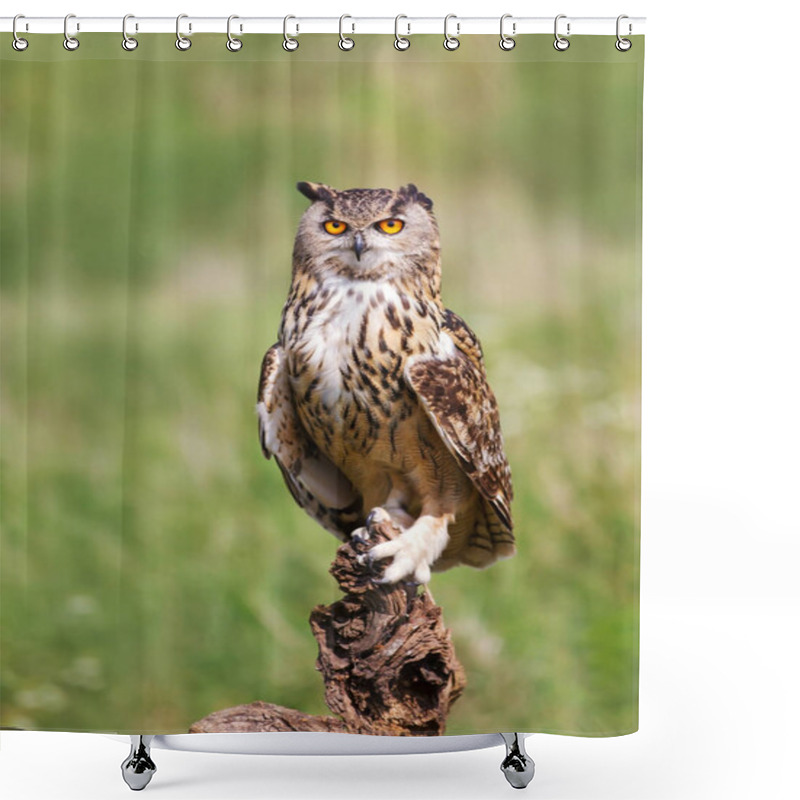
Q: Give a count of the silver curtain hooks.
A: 12